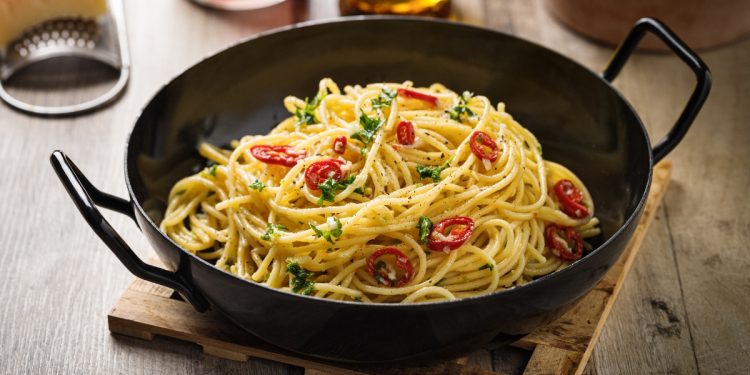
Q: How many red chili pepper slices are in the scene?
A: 10